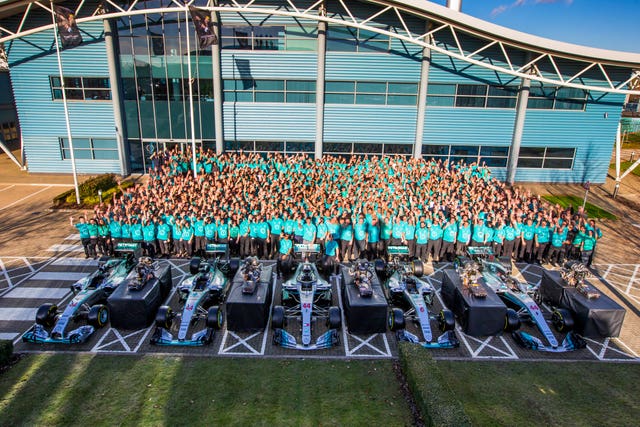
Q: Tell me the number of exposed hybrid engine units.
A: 5